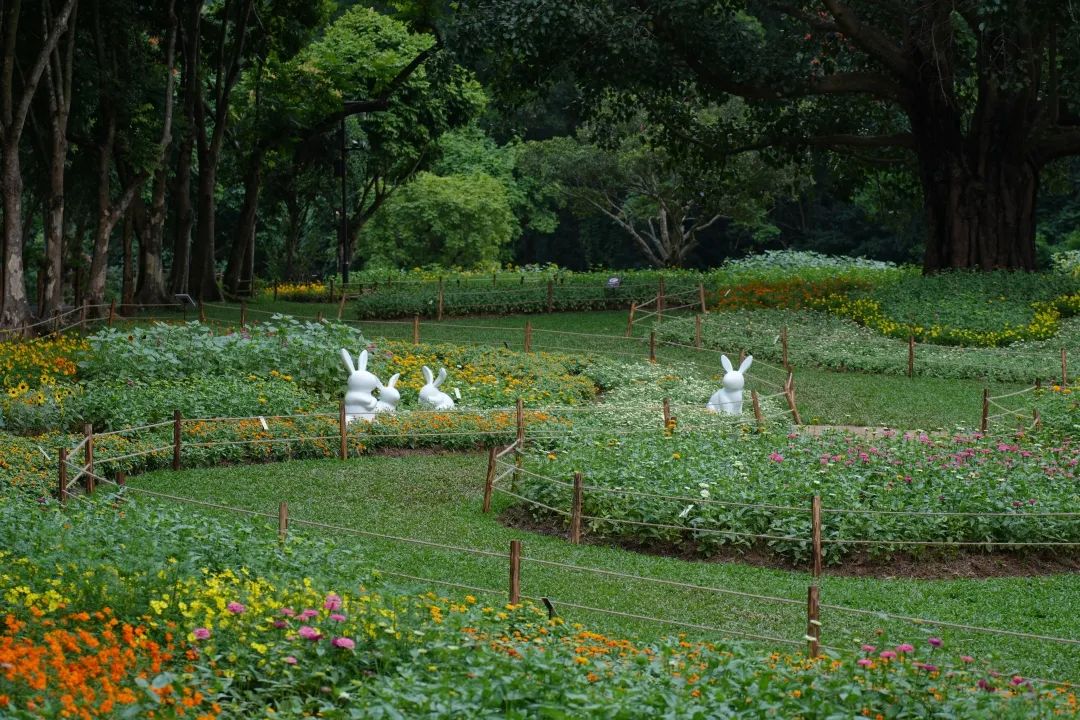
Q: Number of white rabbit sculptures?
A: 4